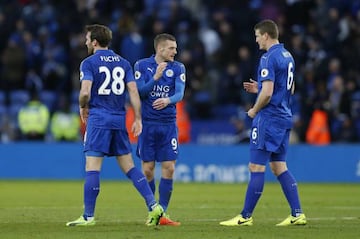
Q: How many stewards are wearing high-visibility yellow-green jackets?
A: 2